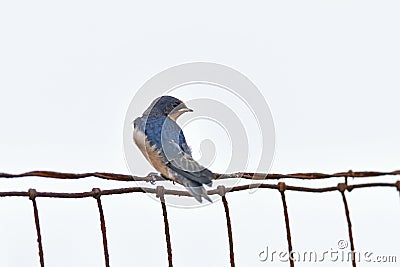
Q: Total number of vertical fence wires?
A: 6